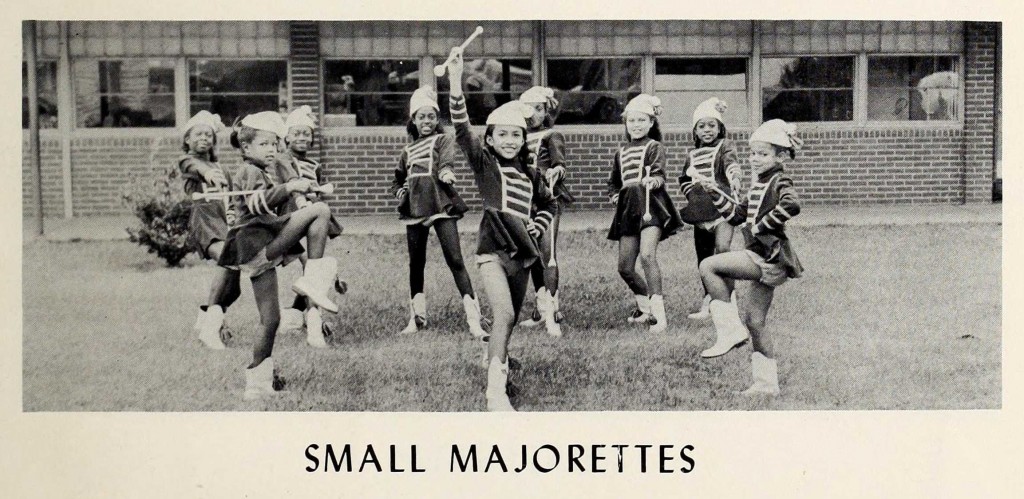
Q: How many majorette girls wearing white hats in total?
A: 9